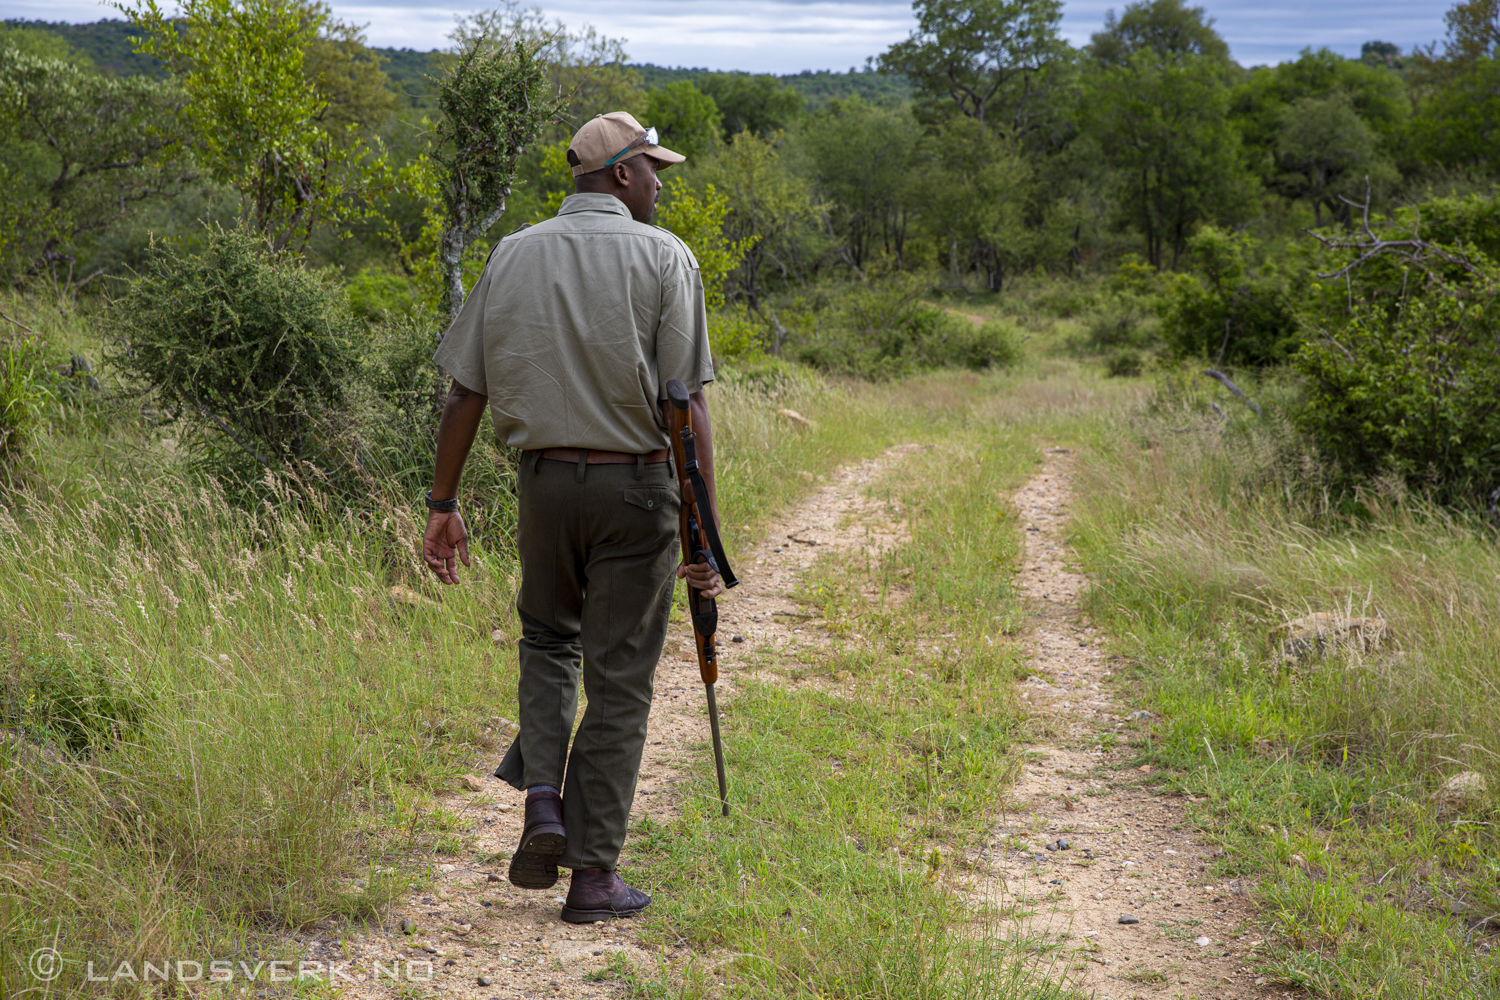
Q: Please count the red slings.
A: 0